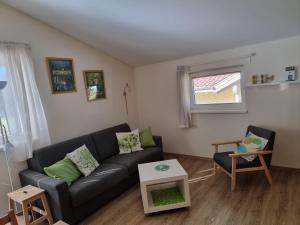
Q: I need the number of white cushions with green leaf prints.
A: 2